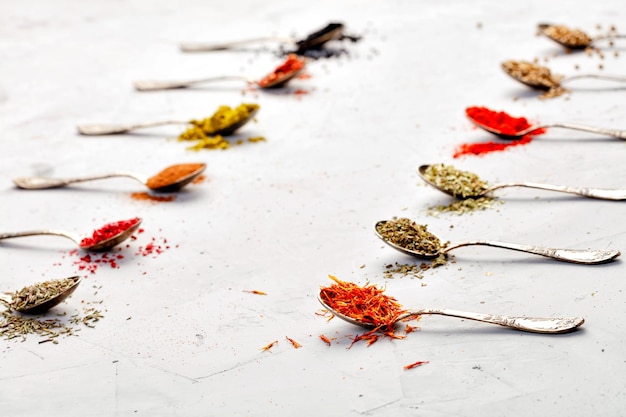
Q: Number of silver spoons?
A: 12